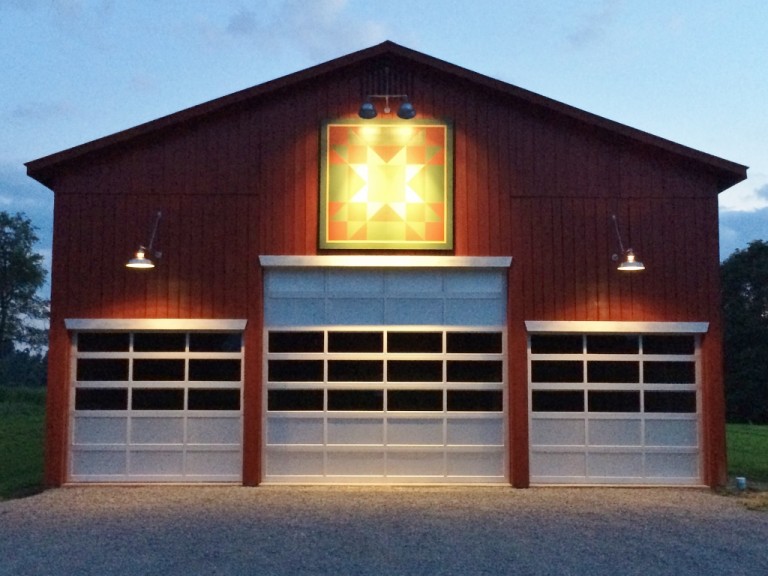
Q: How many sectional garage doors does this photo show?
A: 3